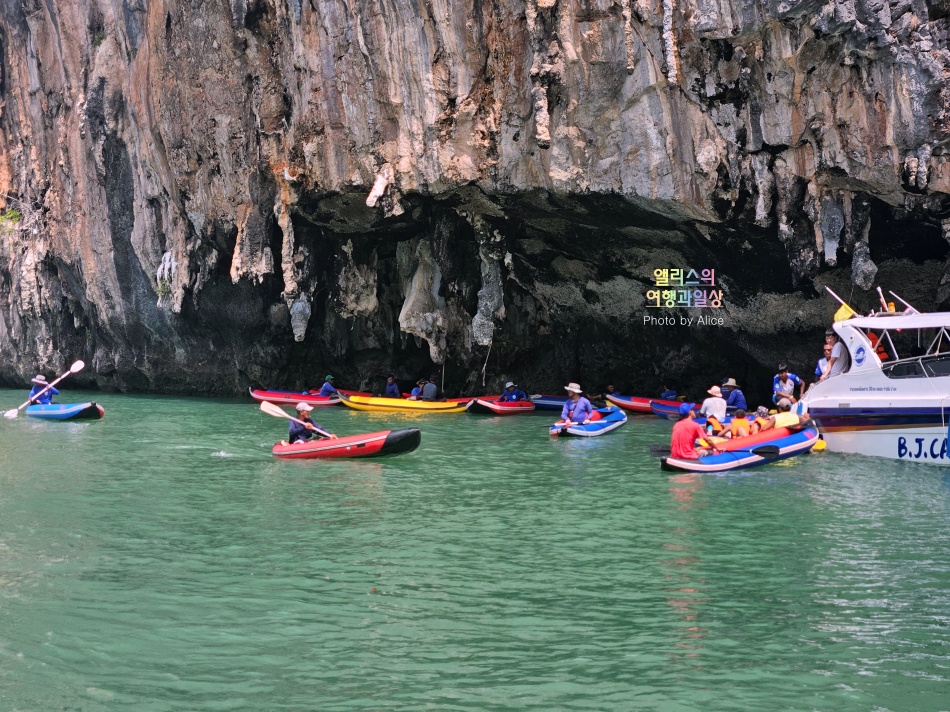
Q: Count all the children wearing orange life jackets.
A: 3